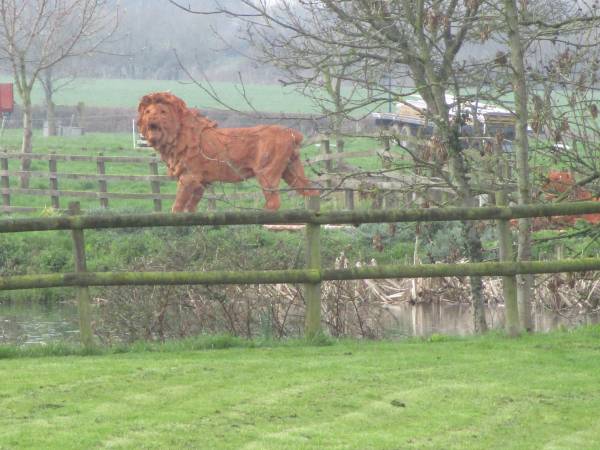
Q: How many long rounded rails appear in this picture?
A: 2